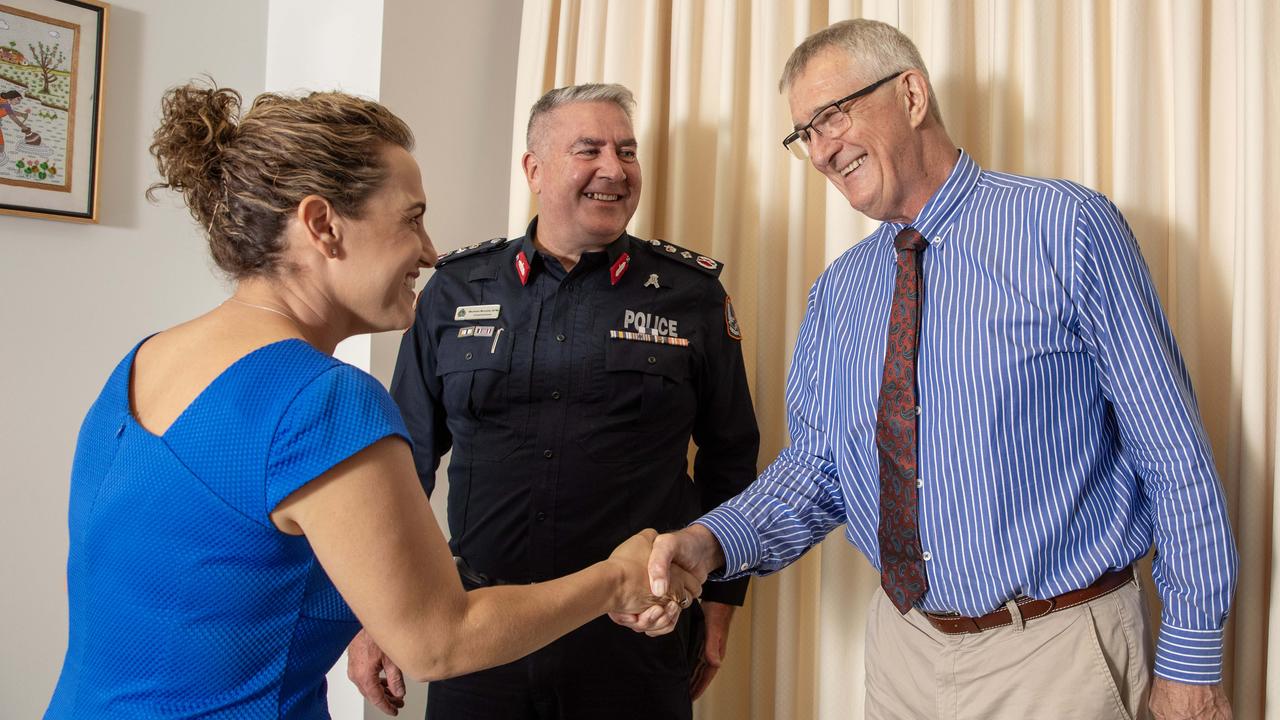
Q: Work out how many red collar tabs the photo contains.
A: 2